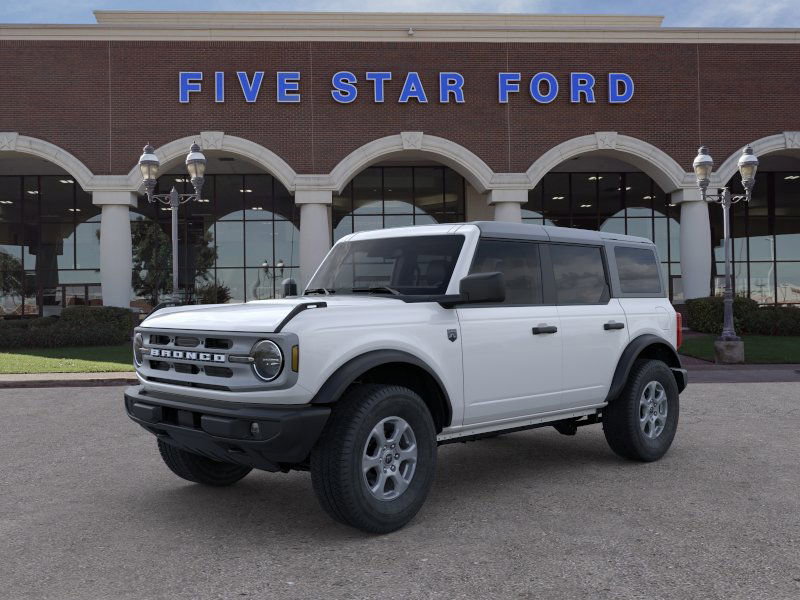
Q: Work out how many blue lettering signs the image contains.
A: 1